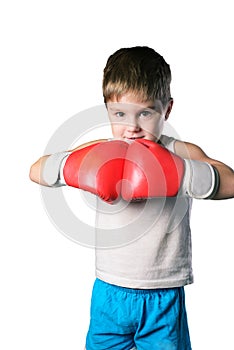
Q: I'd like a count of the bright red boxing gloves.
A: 2